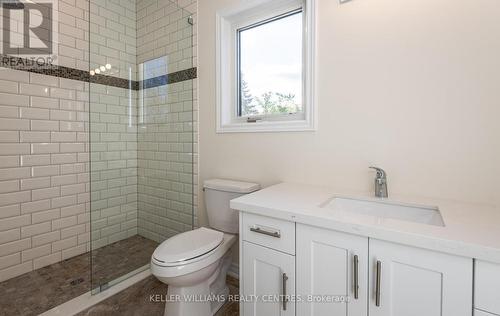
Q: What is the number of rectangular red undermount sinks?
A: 0